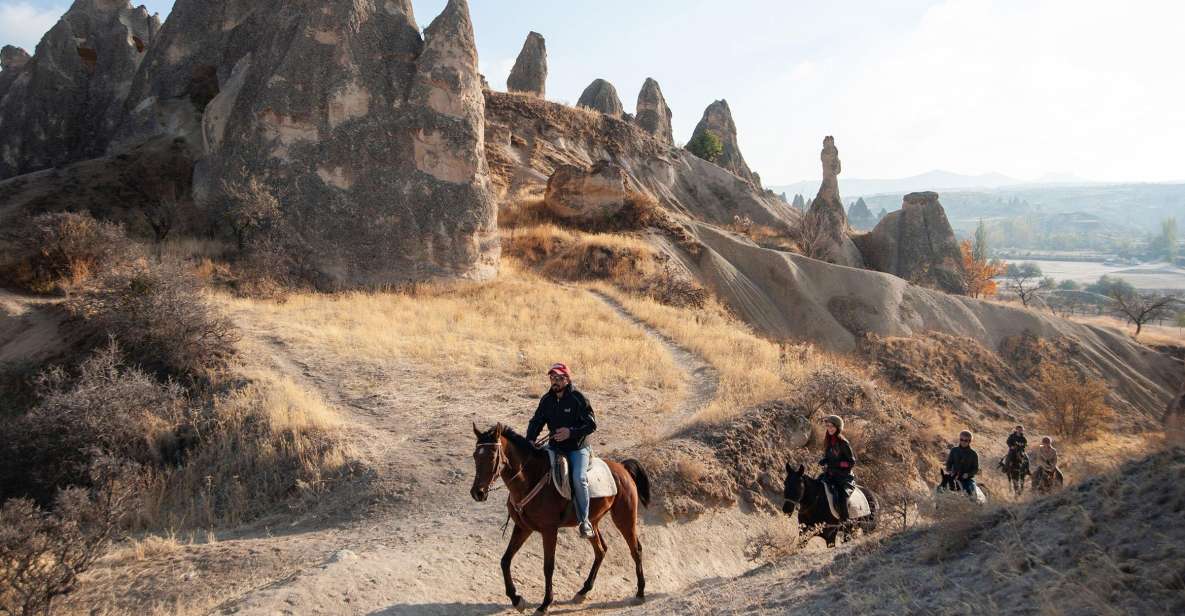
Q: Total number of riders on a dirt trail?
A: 5